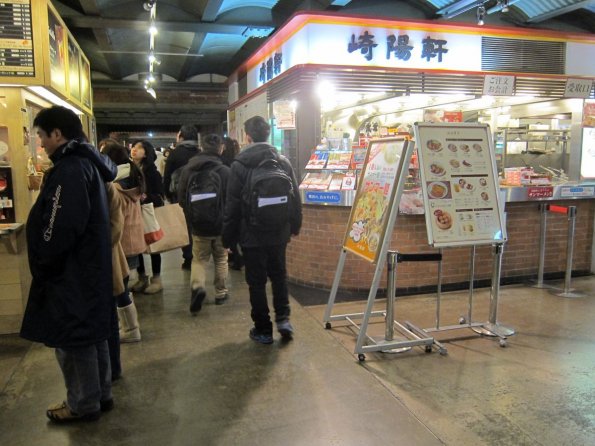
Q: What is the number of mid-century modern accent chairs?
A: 0